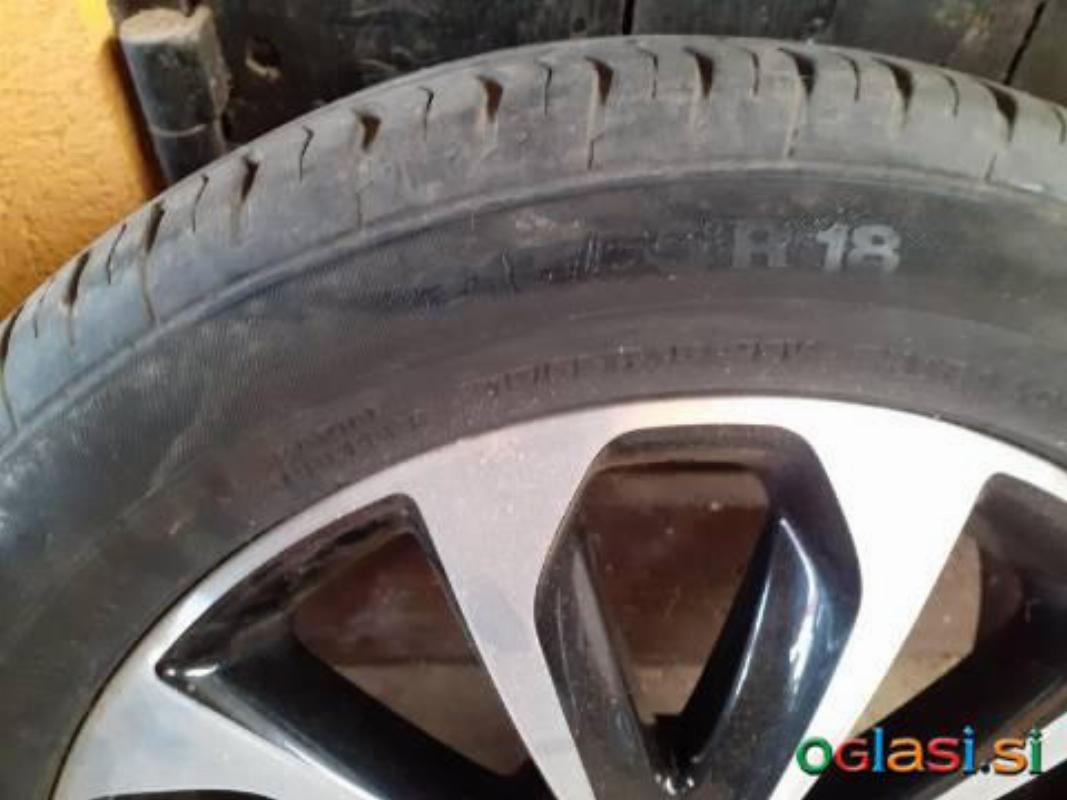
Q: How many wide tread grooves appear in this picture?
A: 11